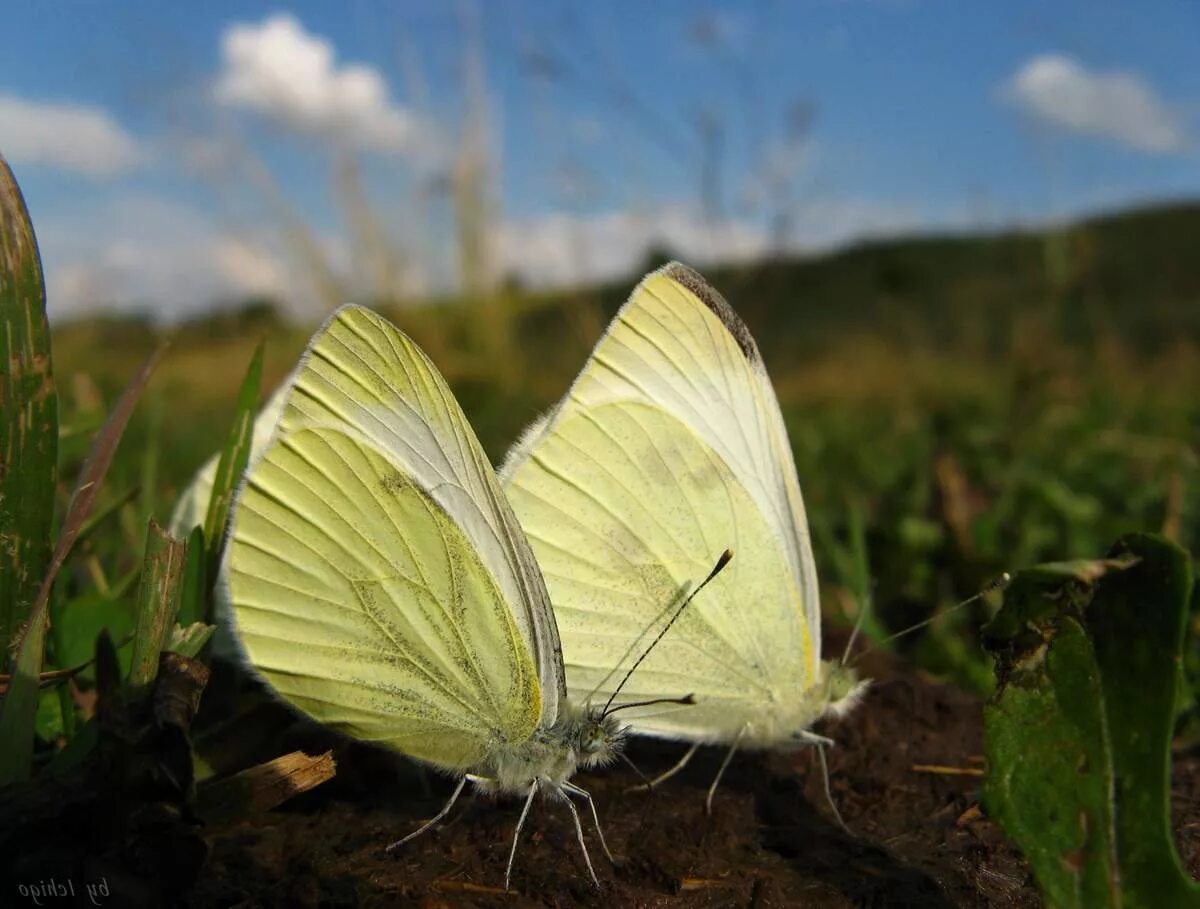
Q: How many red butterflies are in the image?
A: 0